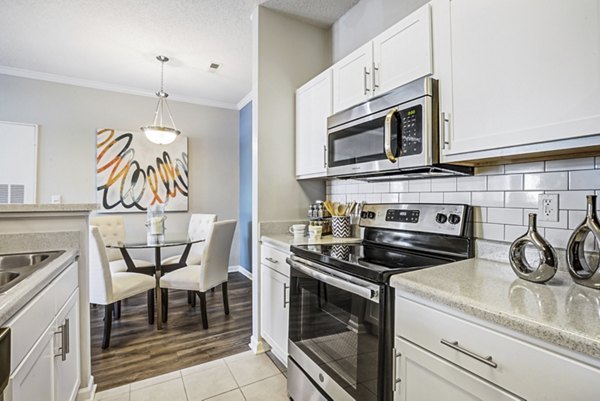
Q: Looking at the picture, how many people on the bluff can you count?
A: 0